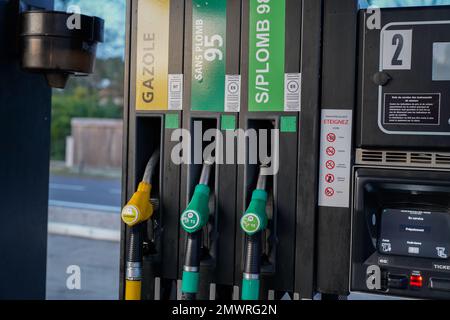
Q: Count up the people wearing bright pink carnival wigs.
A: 0